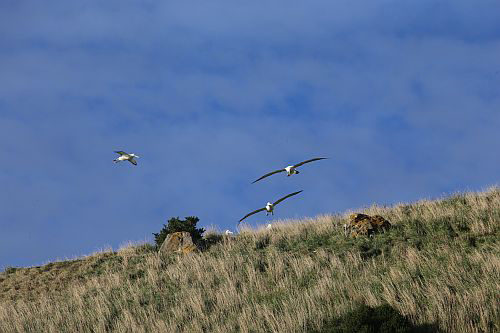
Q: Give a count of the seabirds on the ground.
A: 2